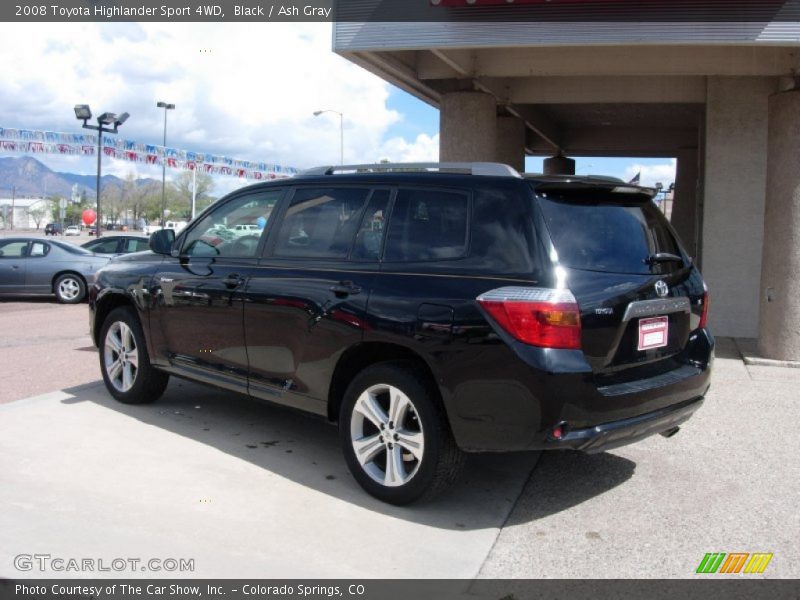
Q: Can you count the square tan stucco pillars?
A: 1